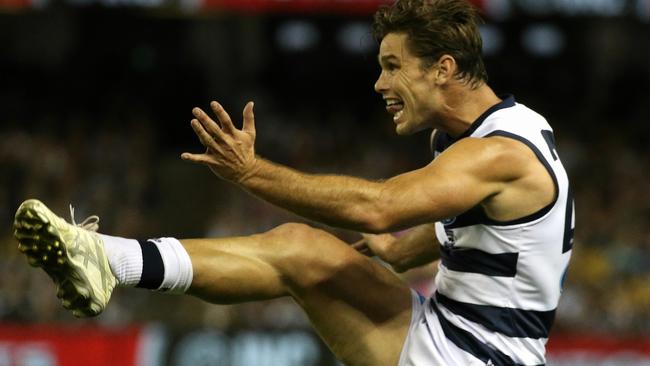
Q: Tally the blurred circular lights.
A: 4